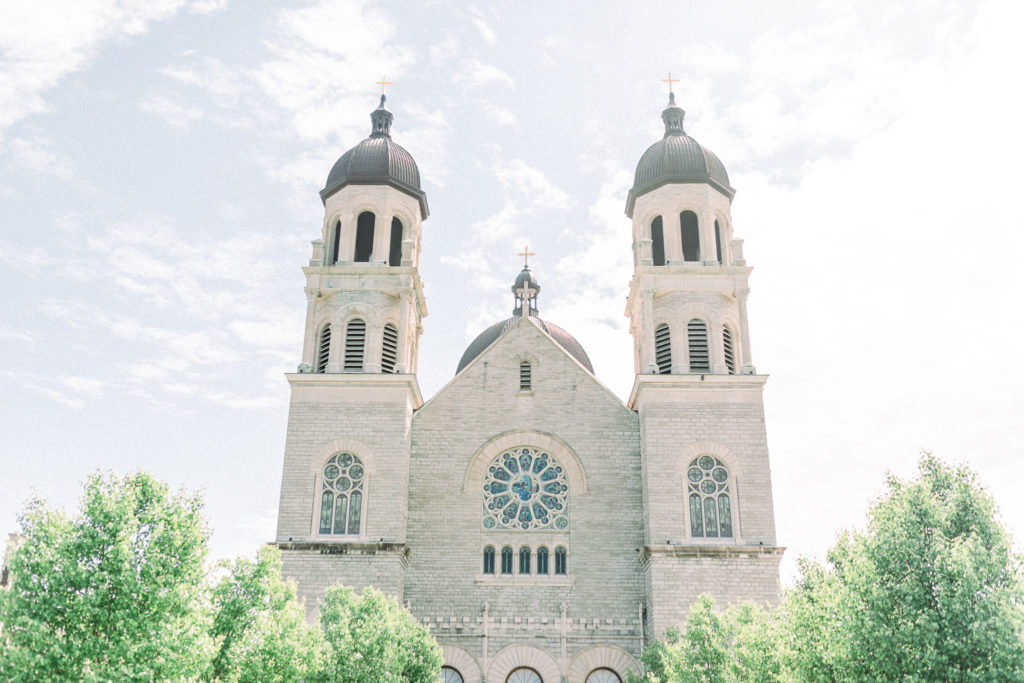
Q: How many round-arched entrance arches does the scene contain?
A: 3